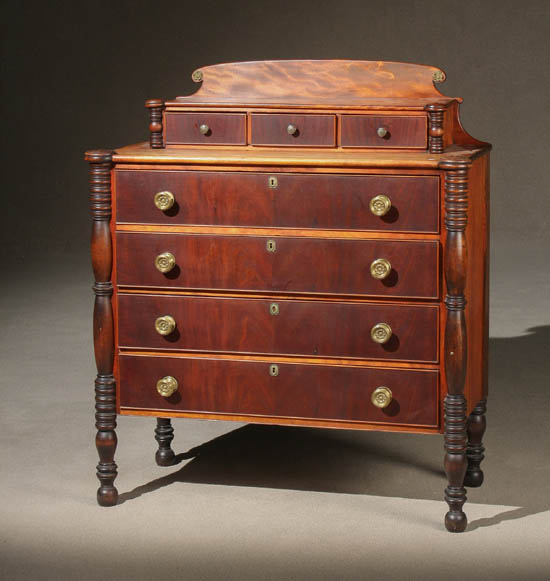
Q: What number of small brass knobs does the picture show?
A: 3